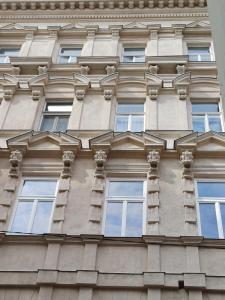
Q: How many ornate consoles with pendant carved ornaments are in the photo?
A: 5